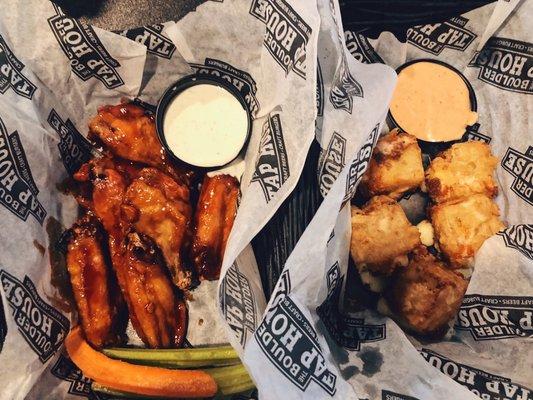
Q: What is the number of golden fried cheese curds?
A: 5